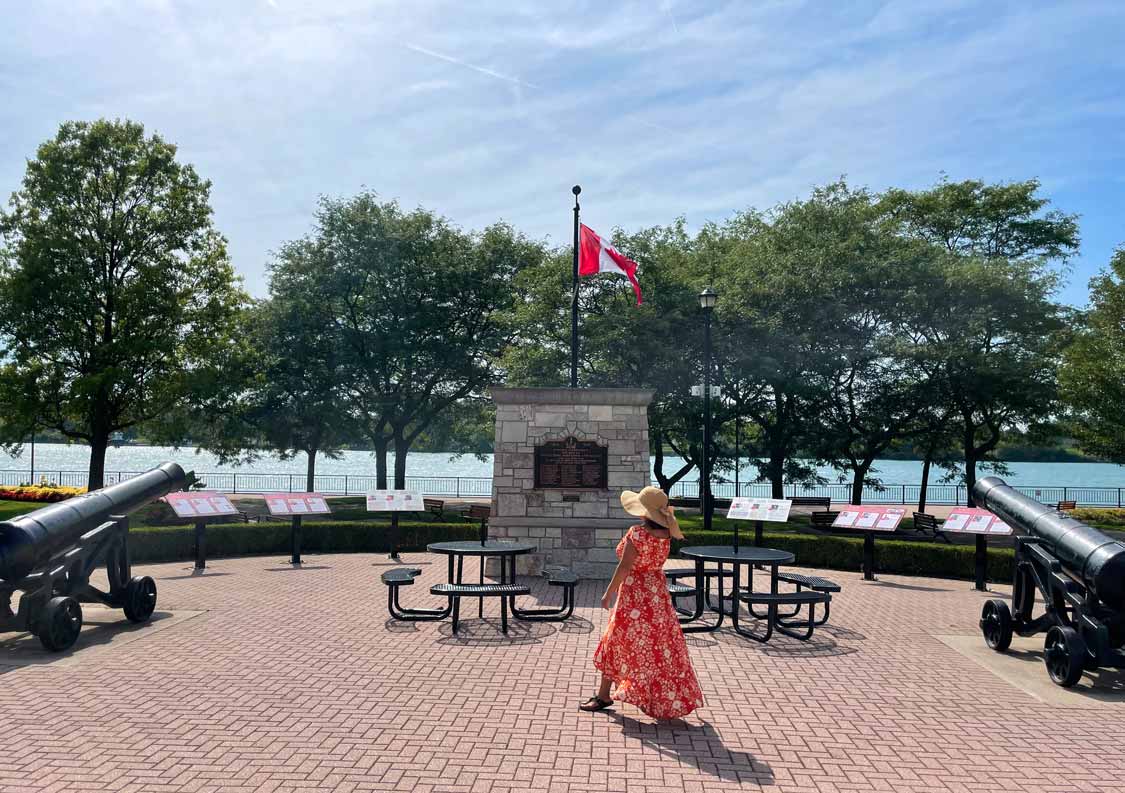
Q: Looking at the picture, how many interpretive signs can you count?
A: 6